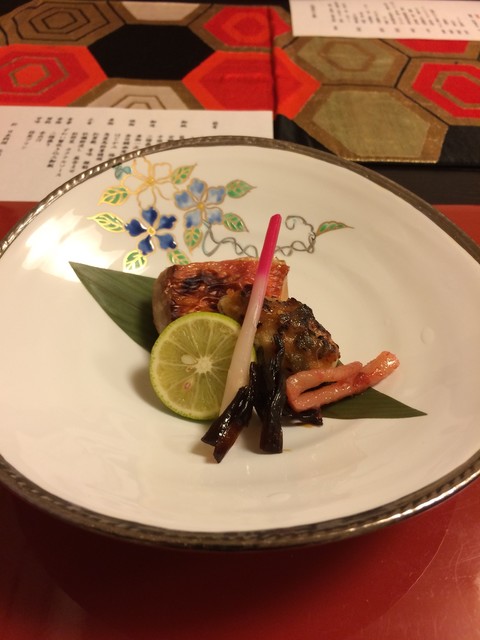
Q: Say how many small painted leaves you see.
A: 9